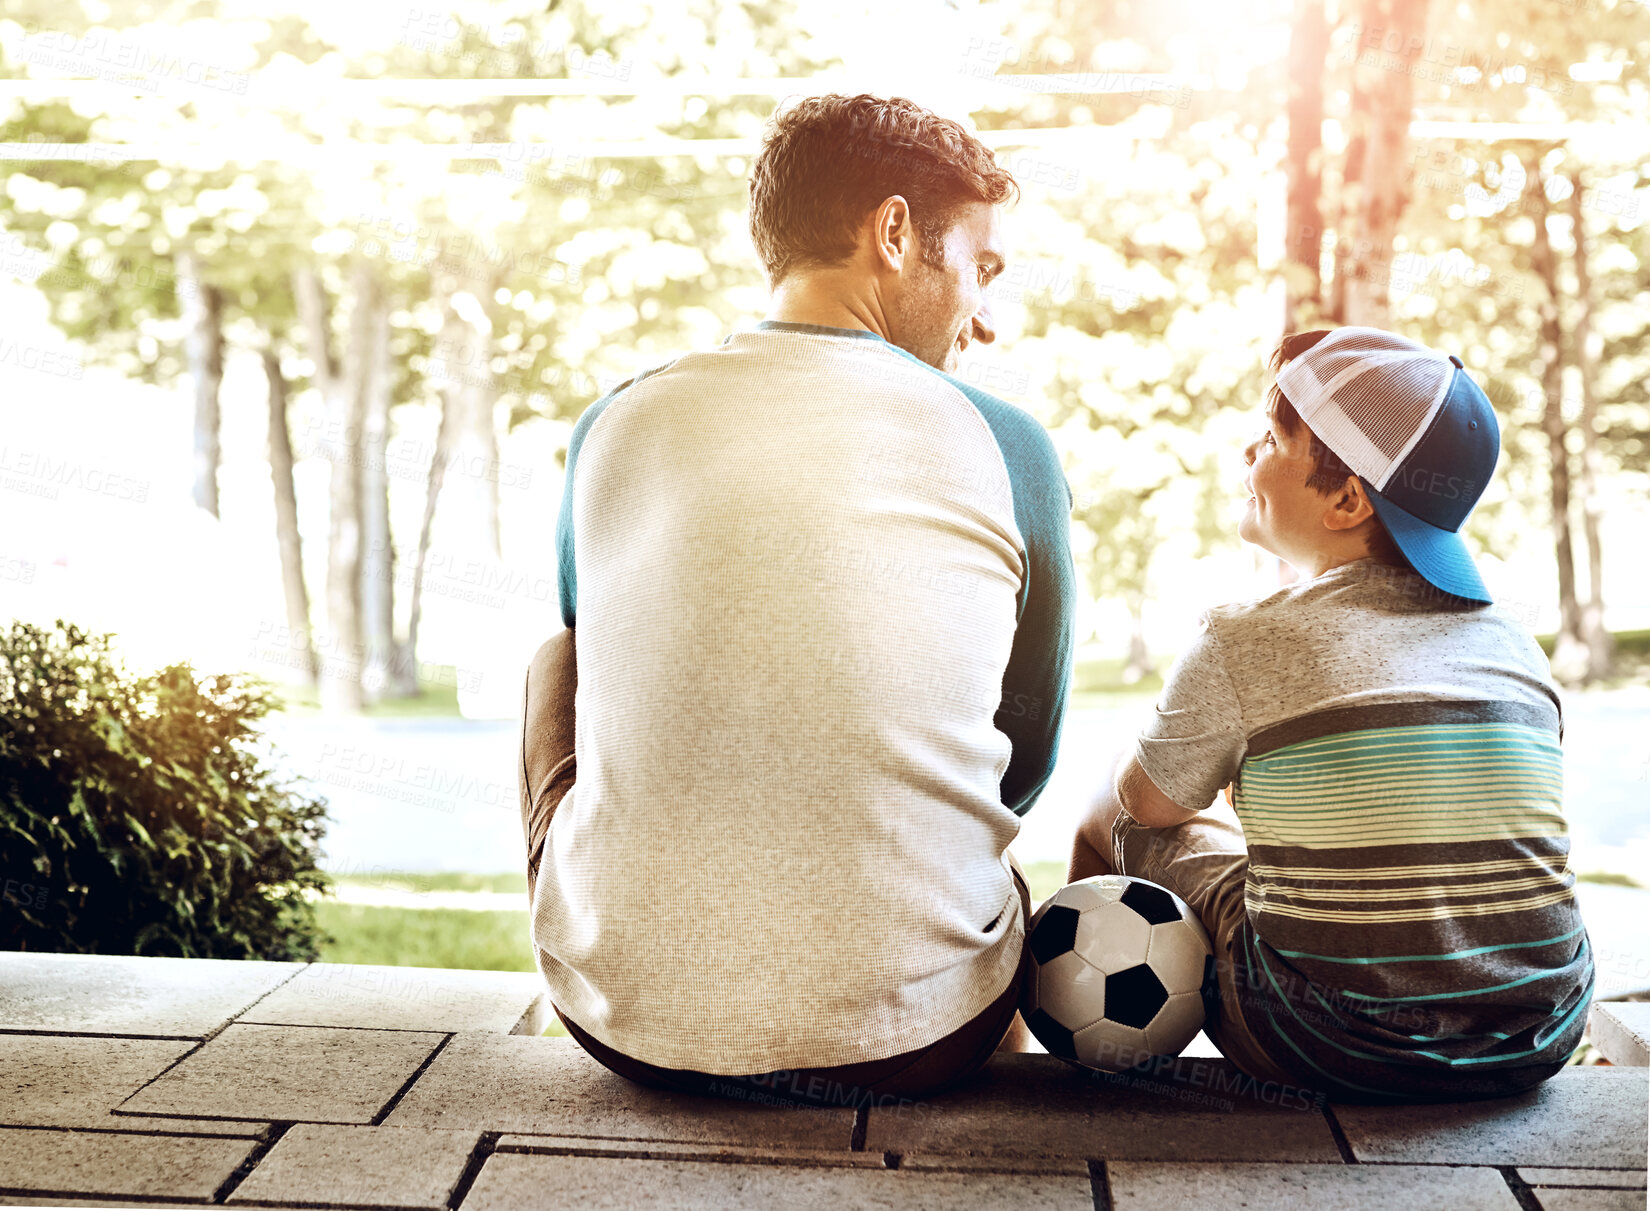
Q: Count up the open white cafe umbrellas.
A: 0